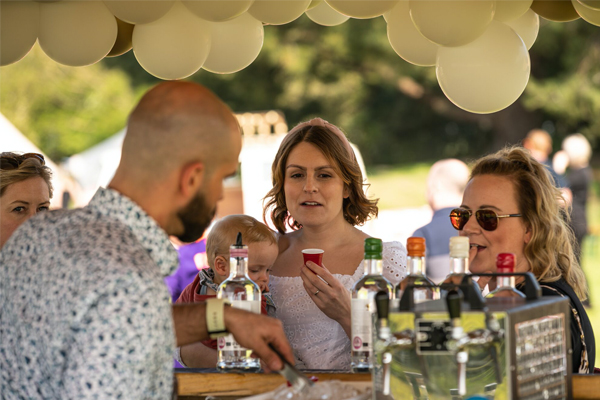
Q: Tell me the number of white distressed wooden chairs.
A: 0